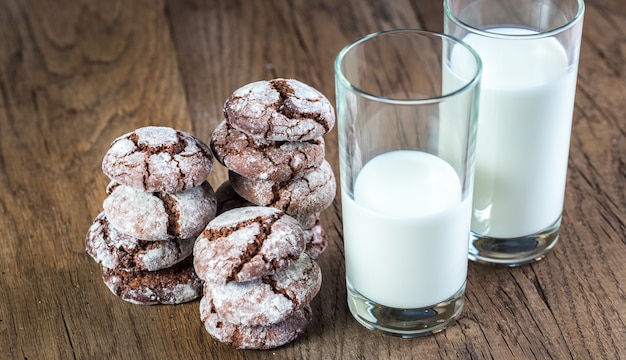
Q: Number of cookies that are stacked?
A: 12